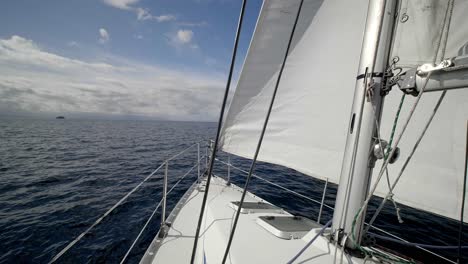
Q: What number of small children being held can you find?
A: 0